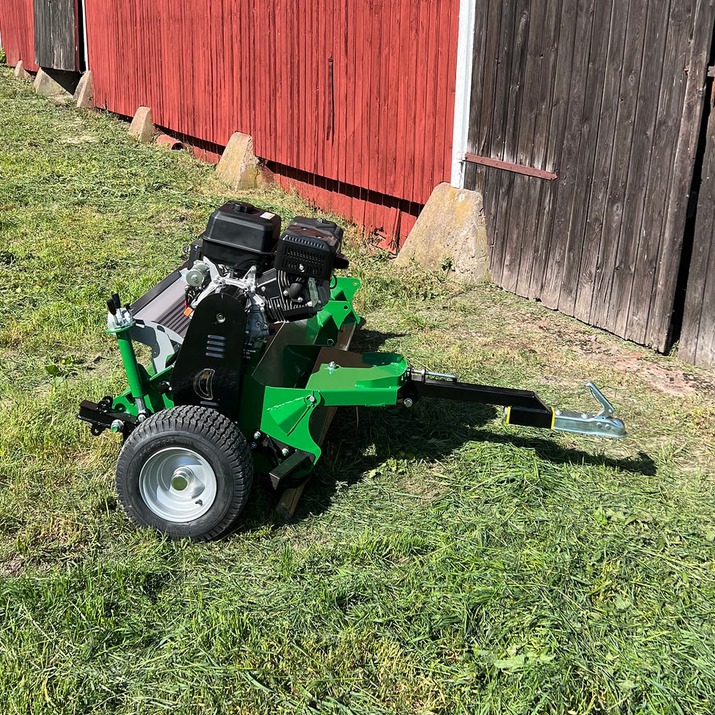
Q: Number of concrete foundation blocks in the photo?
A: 6